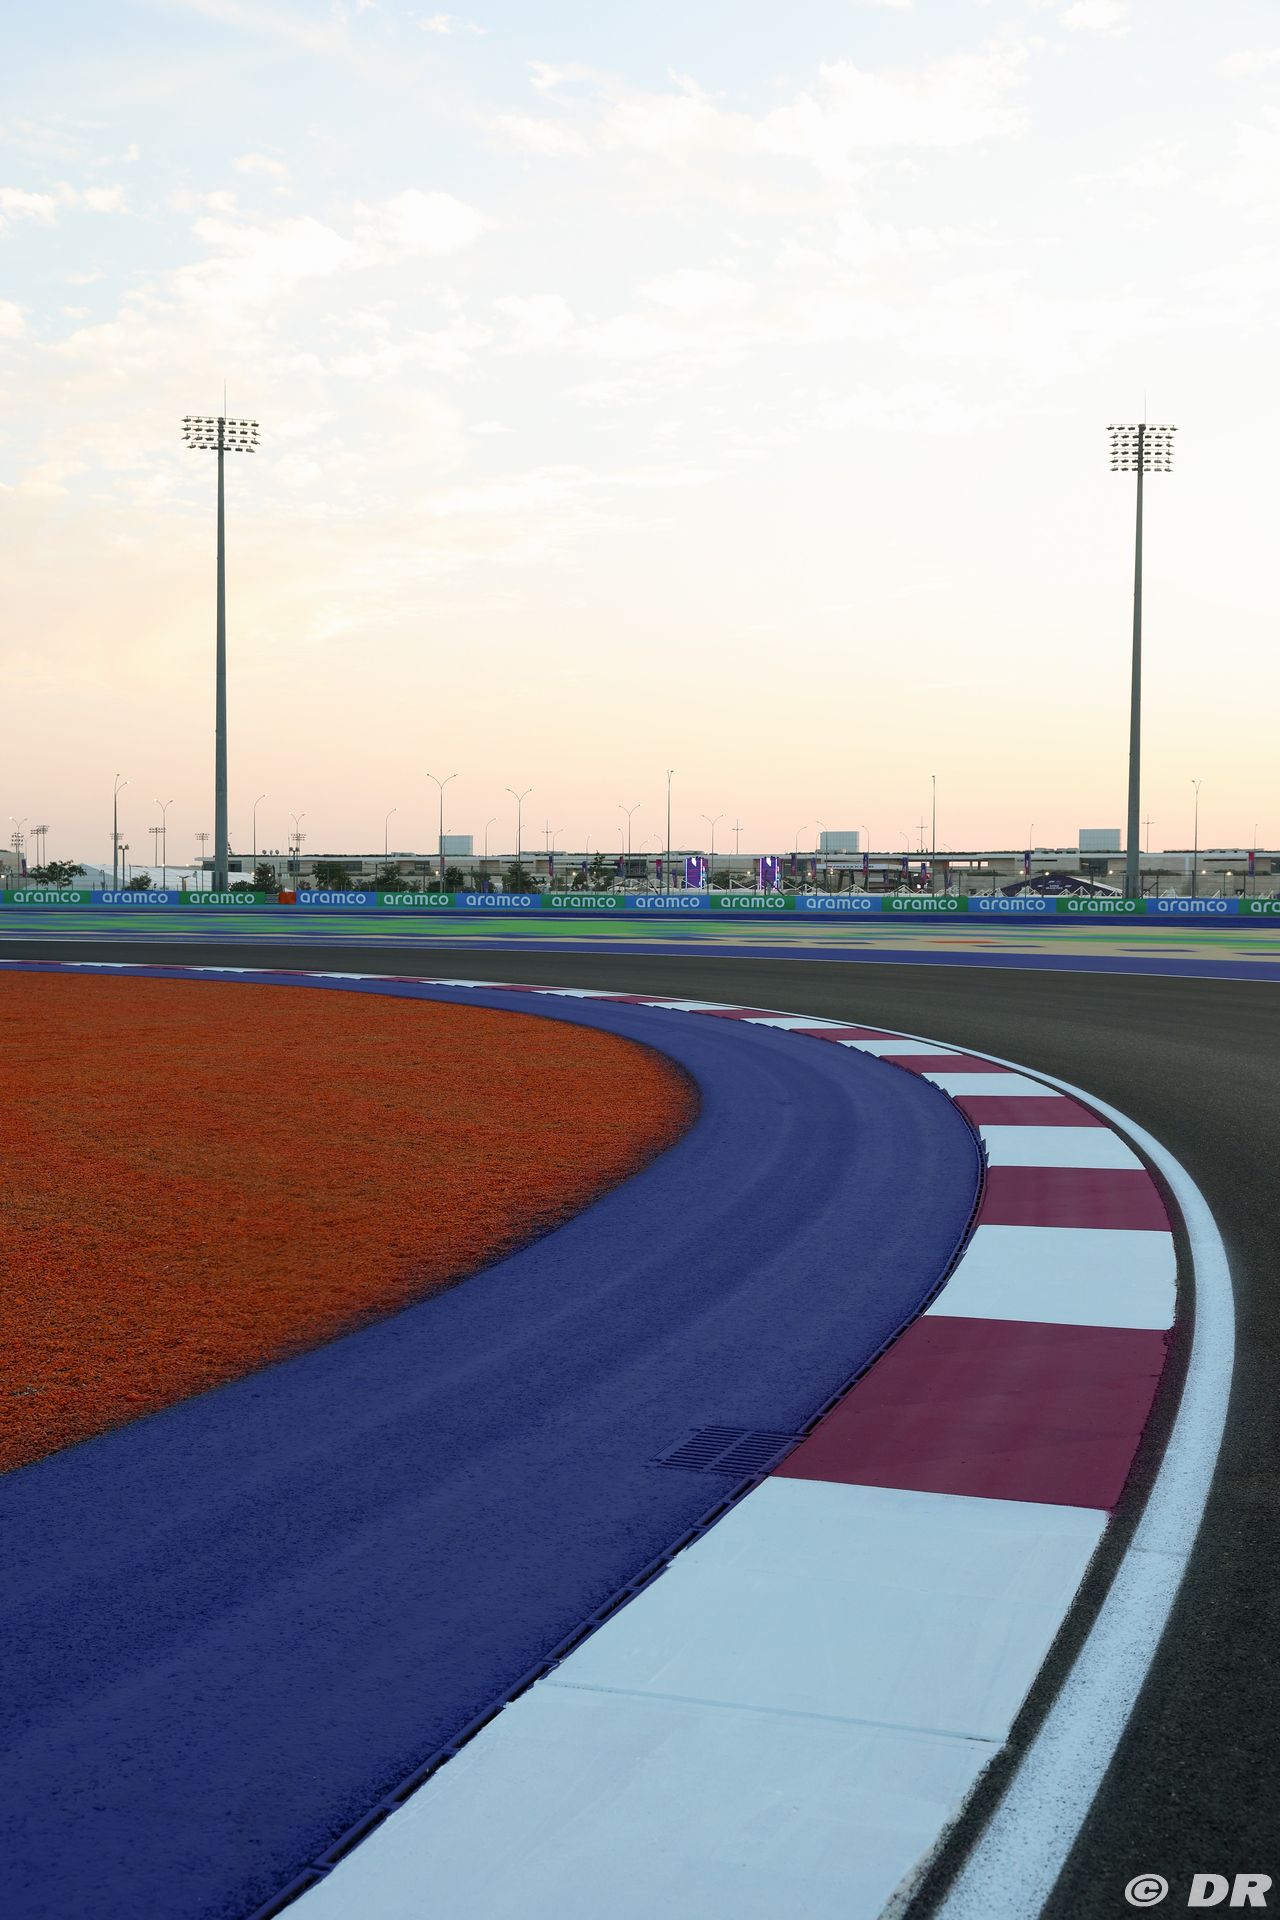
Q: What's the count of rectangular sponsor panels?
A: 15